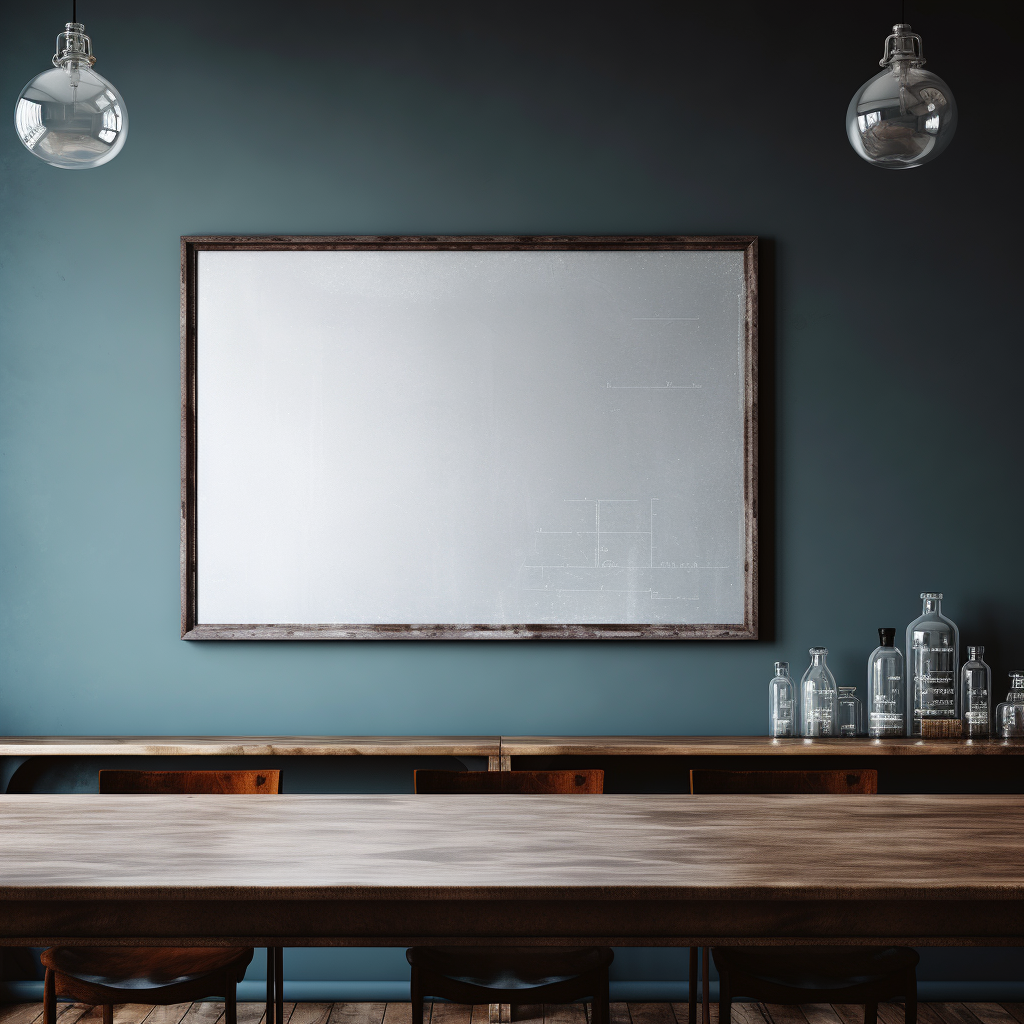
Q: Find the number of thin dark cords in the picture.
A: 2